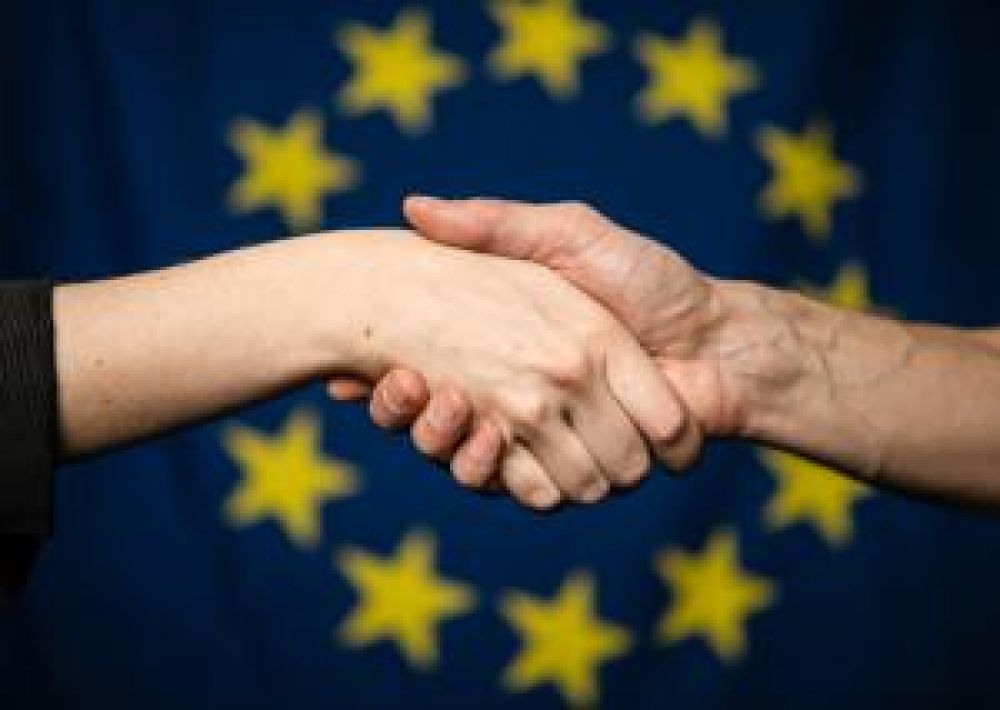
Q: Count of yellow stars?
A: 11